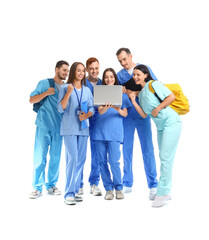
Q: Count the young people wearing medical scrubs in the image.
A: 6